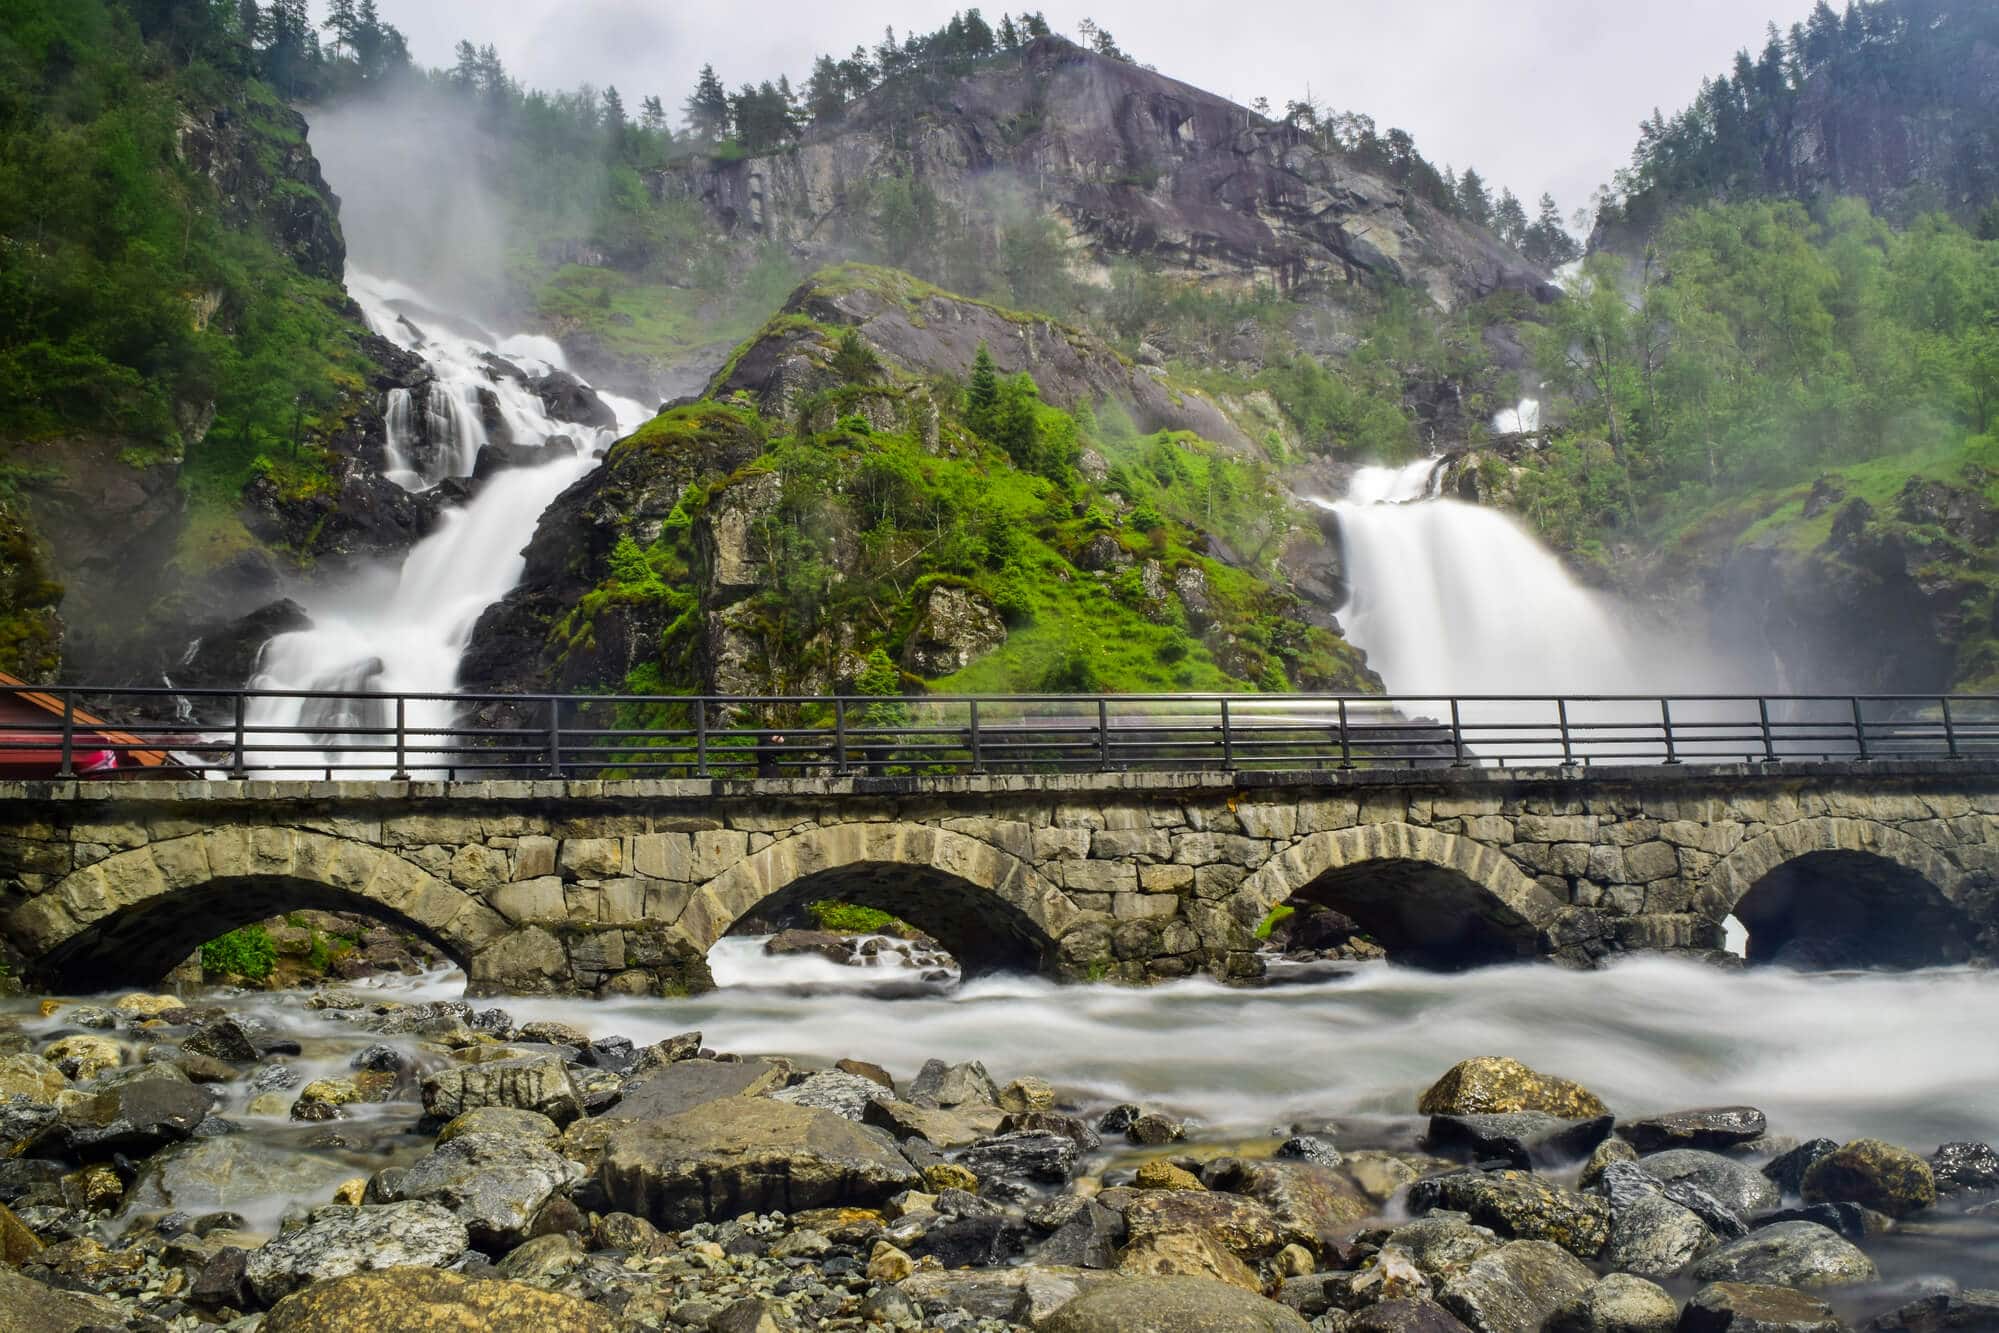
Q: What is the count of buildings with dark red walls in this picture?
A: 1